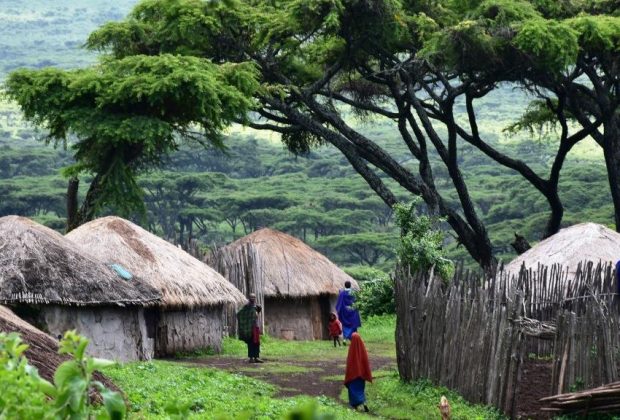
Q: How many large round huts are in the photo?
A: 4